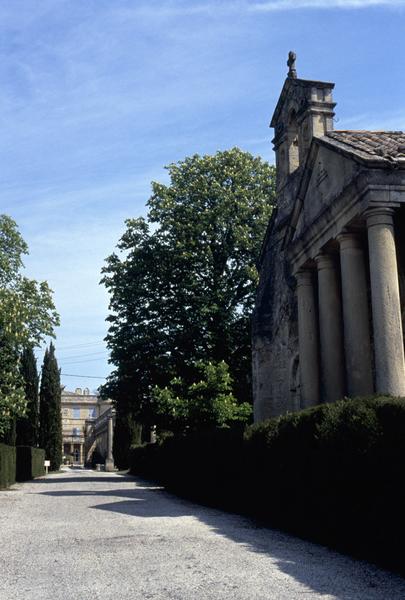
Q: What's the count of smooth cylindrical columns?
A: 4